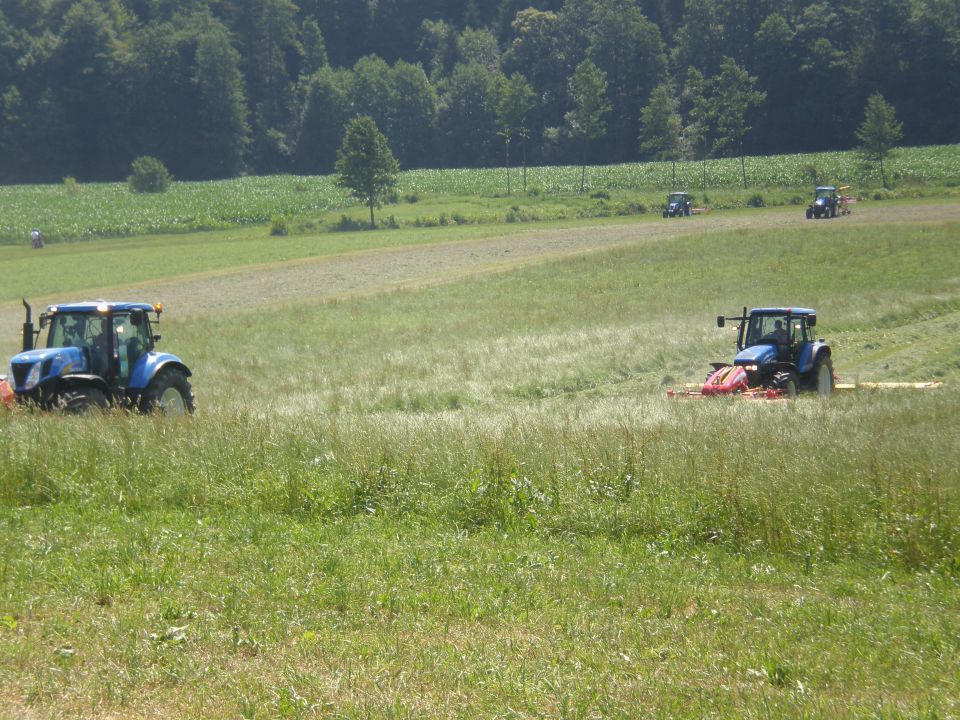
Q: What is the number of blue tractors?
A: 4